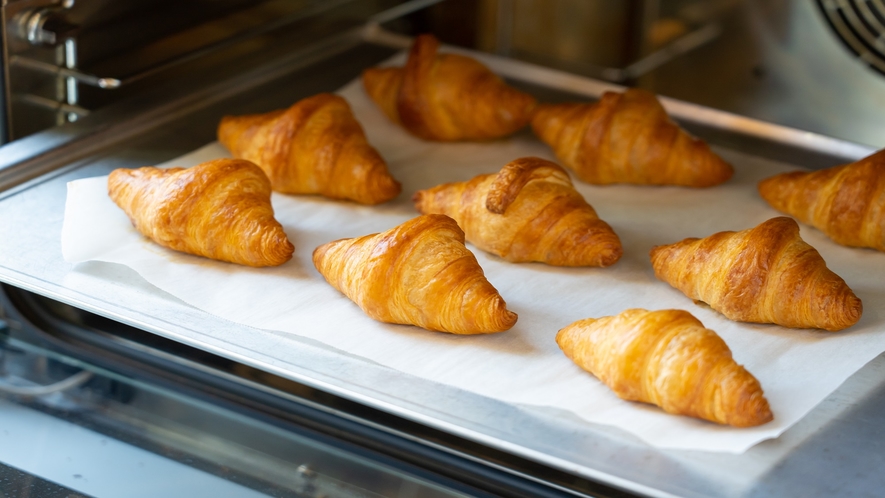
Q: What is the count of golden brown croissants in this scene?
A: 9